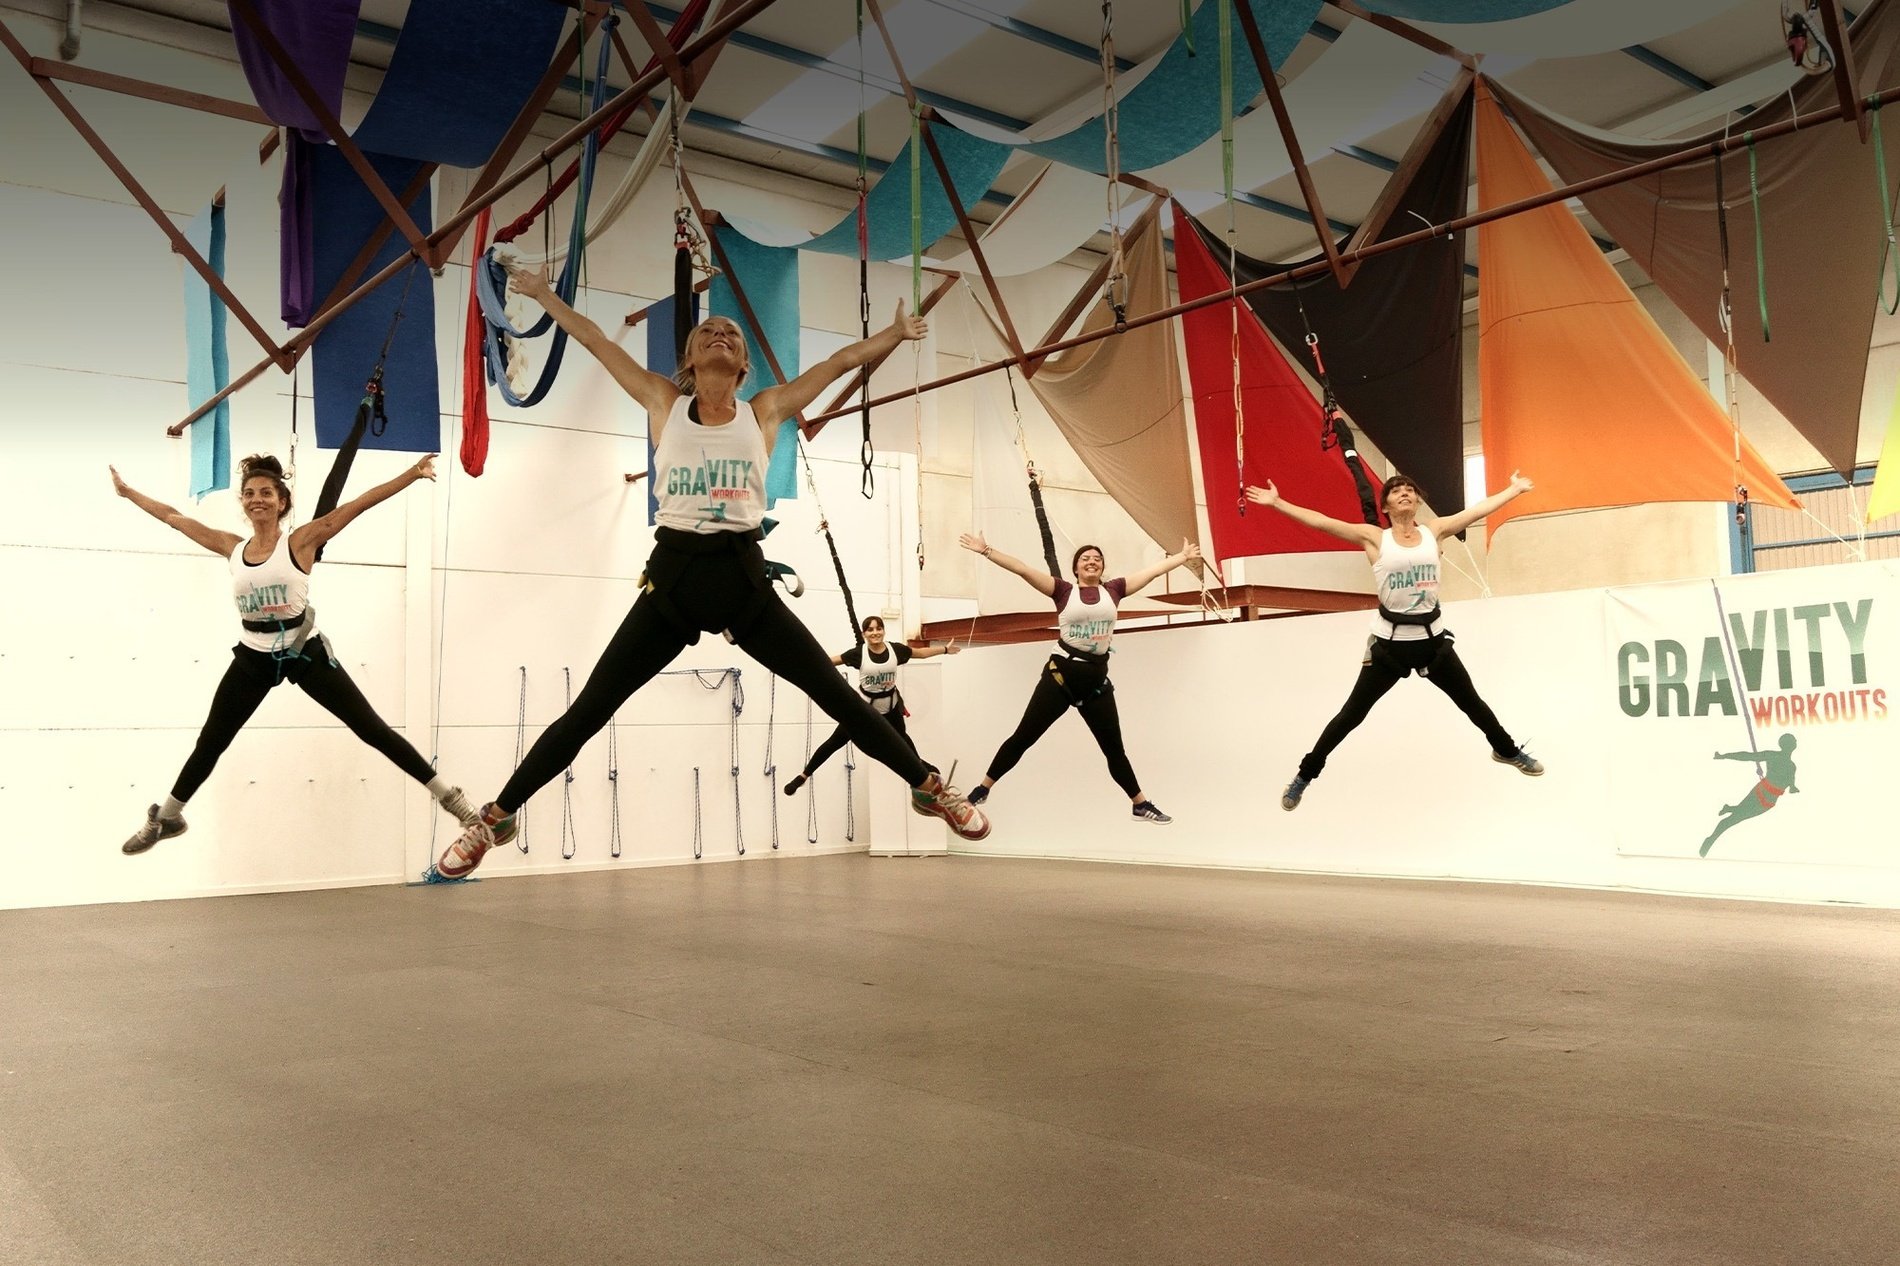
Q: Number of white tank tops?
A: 5